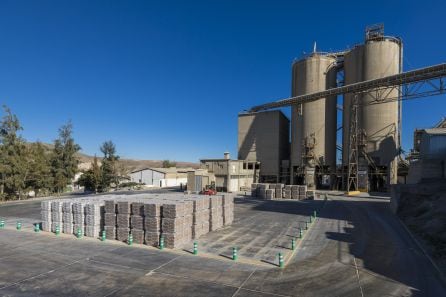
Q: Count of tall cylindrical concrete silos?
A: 2